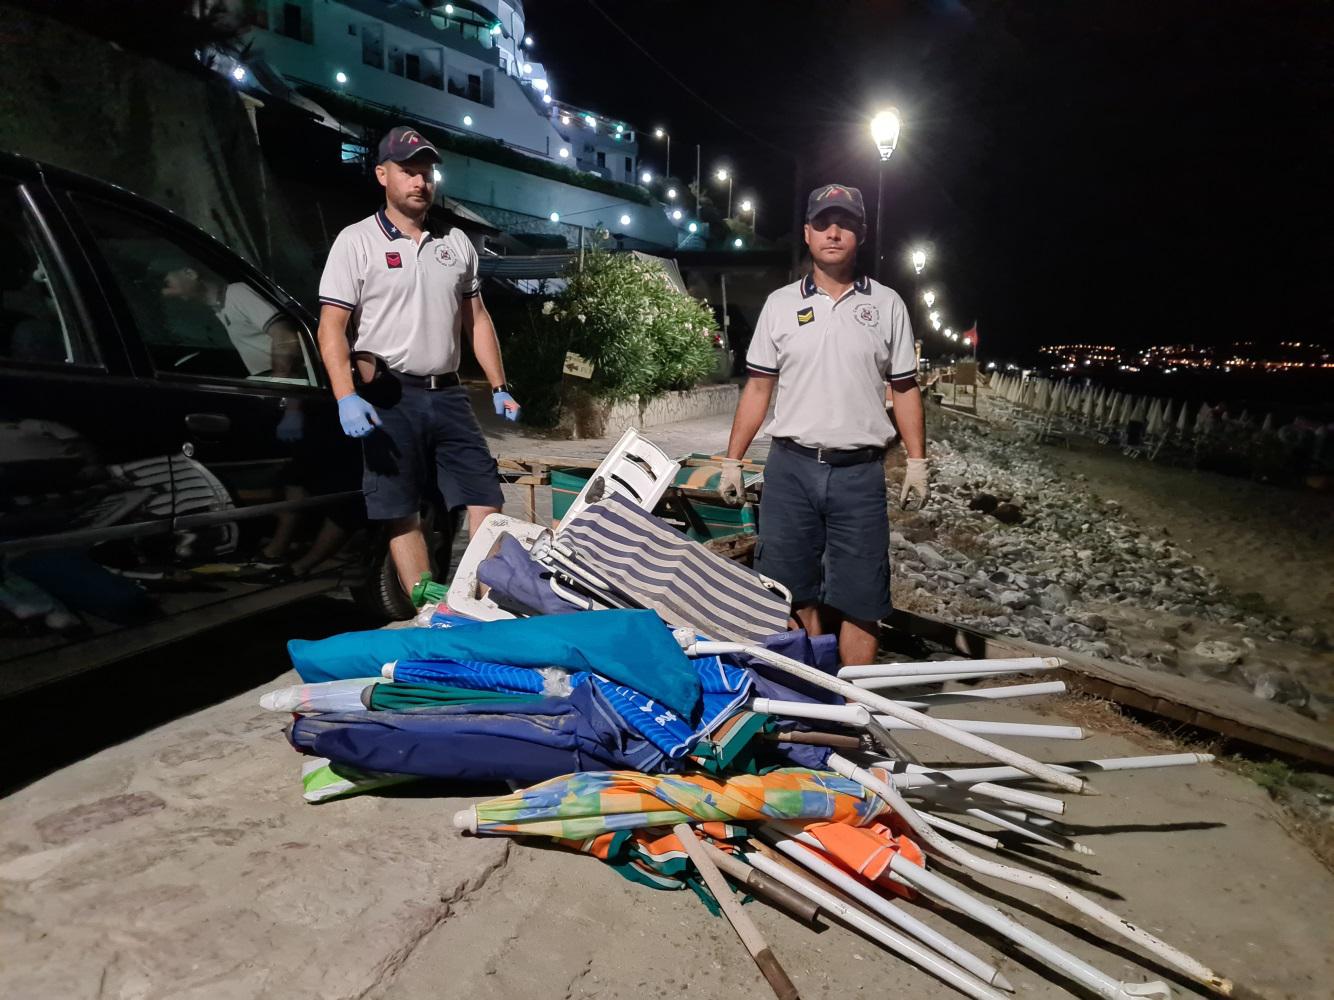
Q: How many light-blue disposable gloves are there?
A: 2